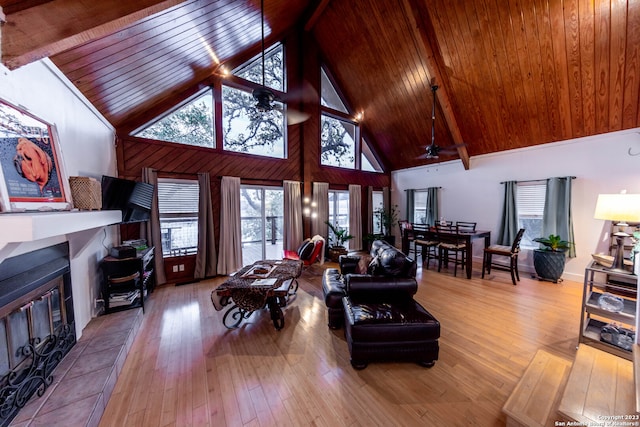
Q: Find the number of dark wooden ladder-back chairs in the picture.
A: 6